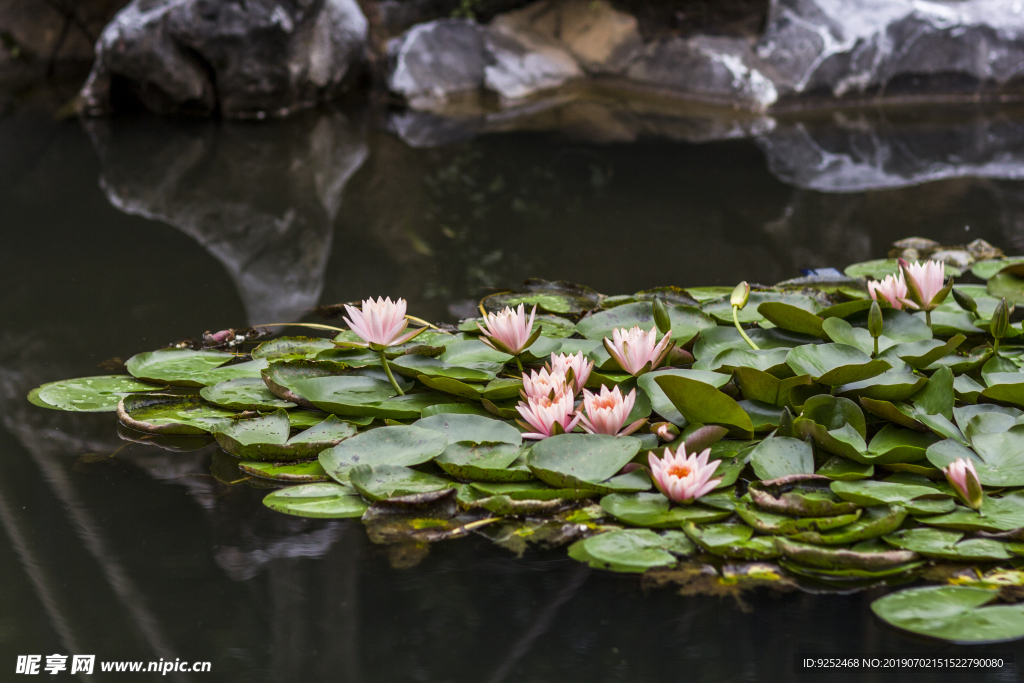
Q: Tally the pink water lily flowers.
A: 11